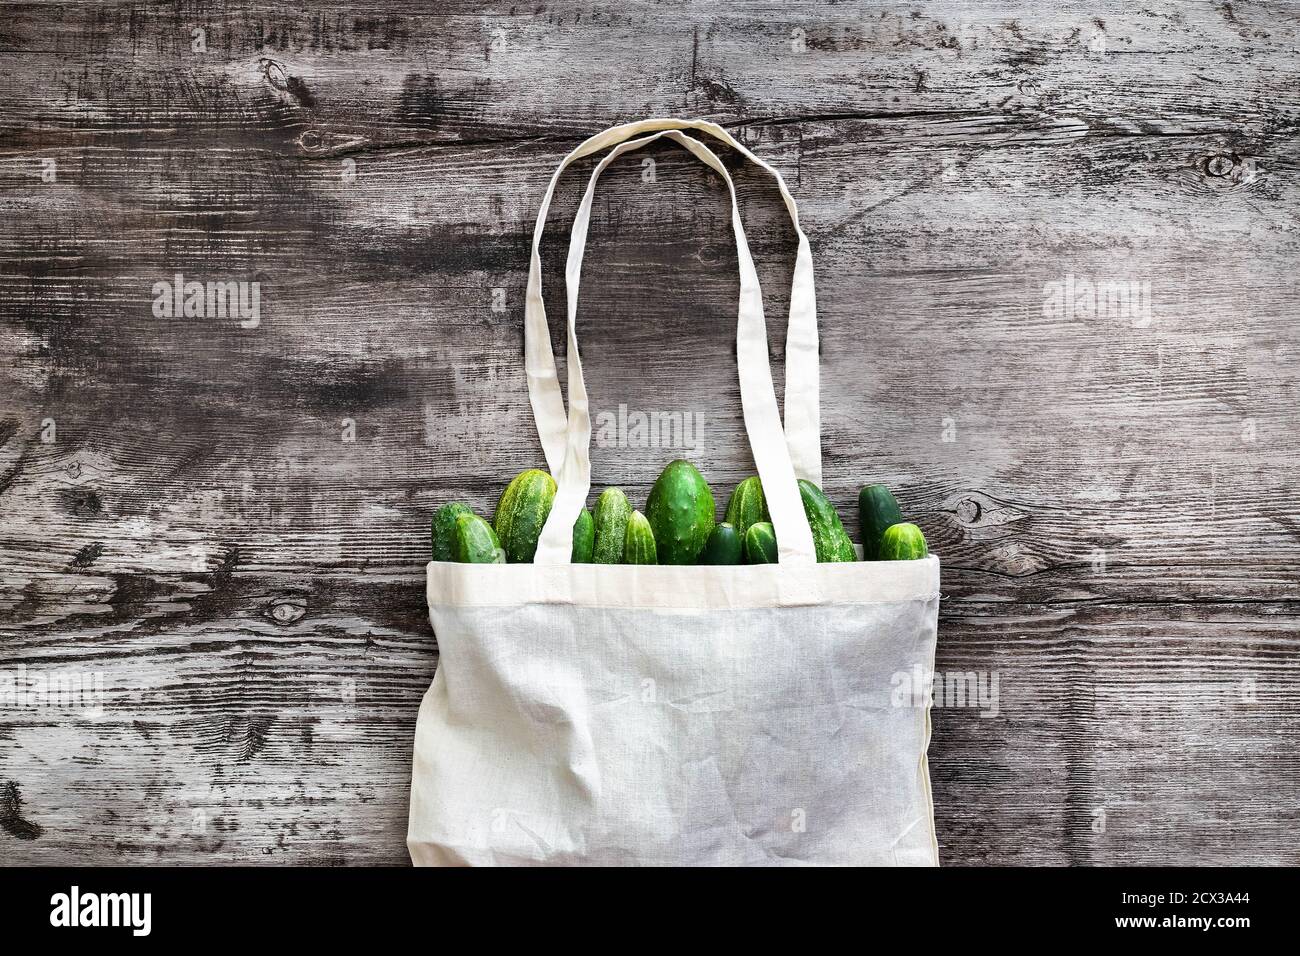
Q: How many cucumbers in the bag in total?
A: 13